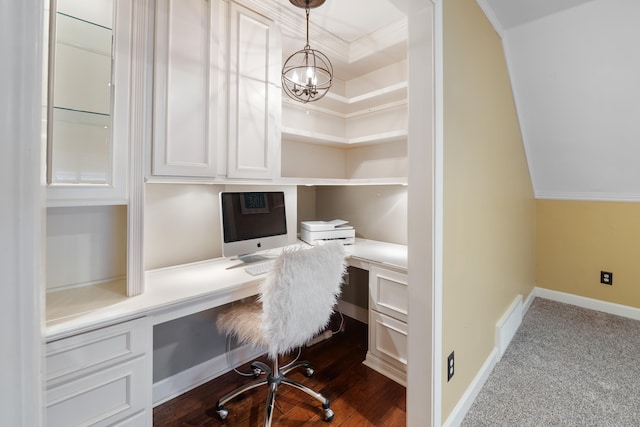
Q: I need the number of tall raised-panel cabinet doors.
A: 2